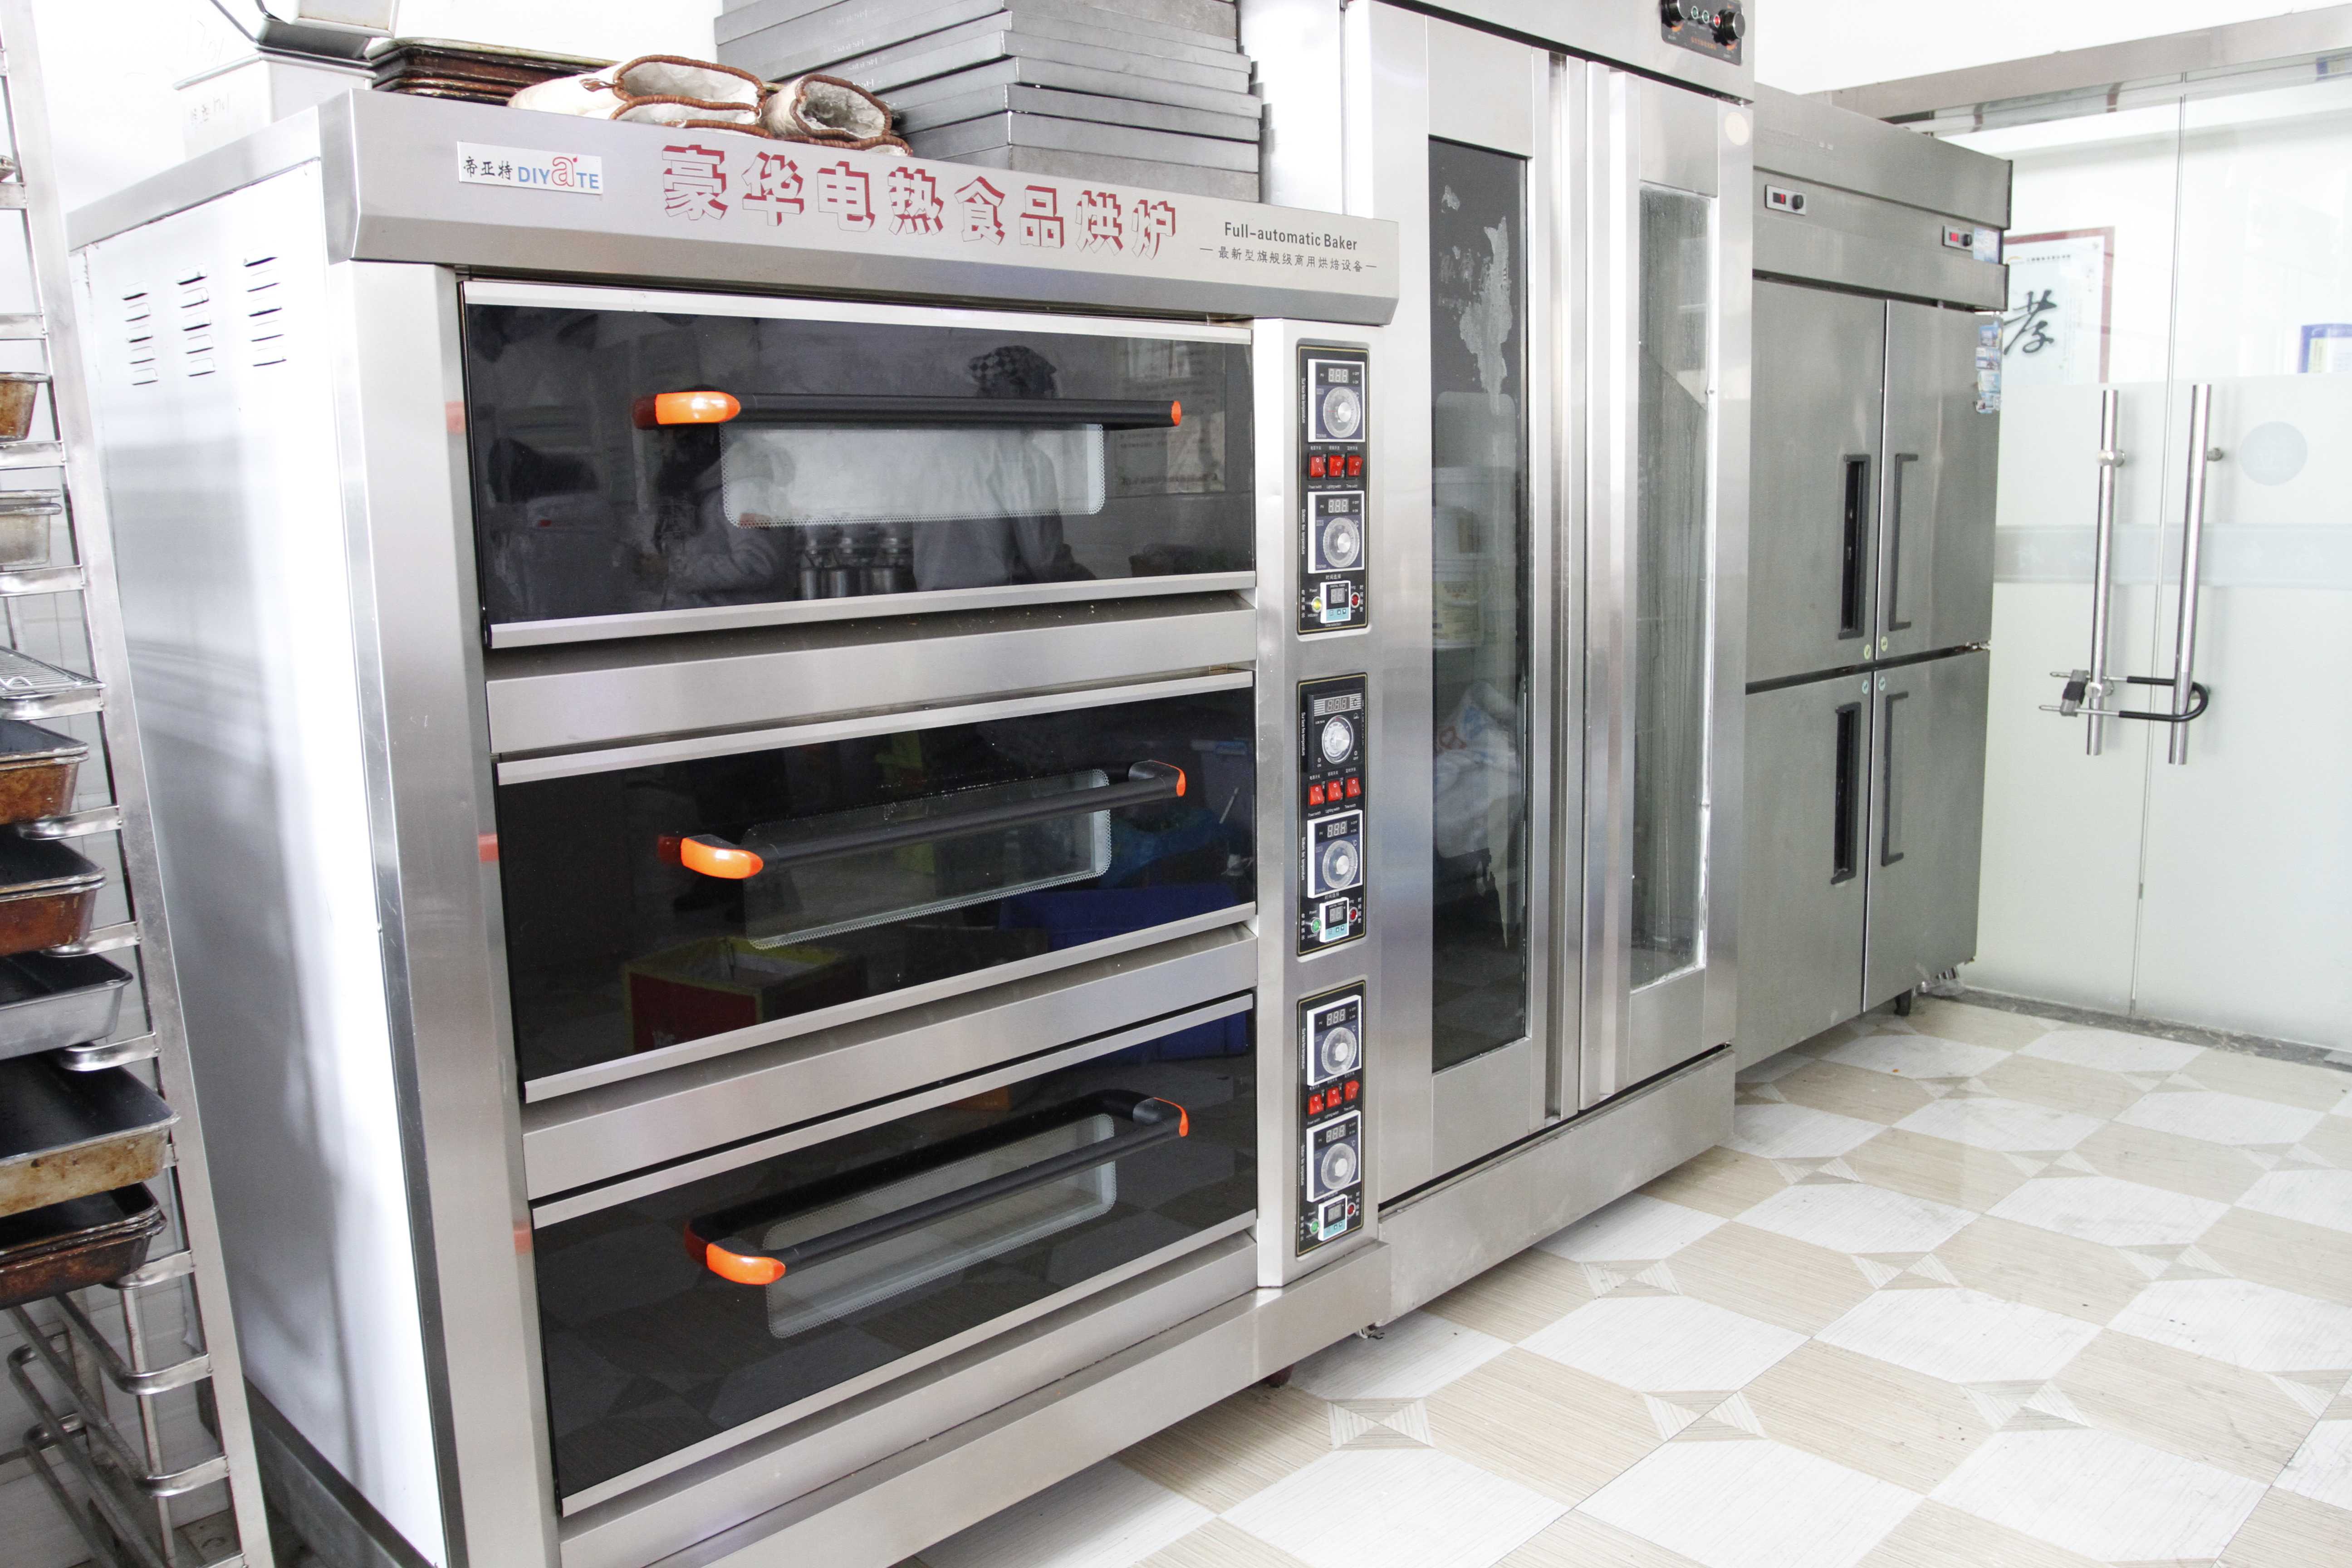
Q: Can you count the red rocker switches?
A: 9